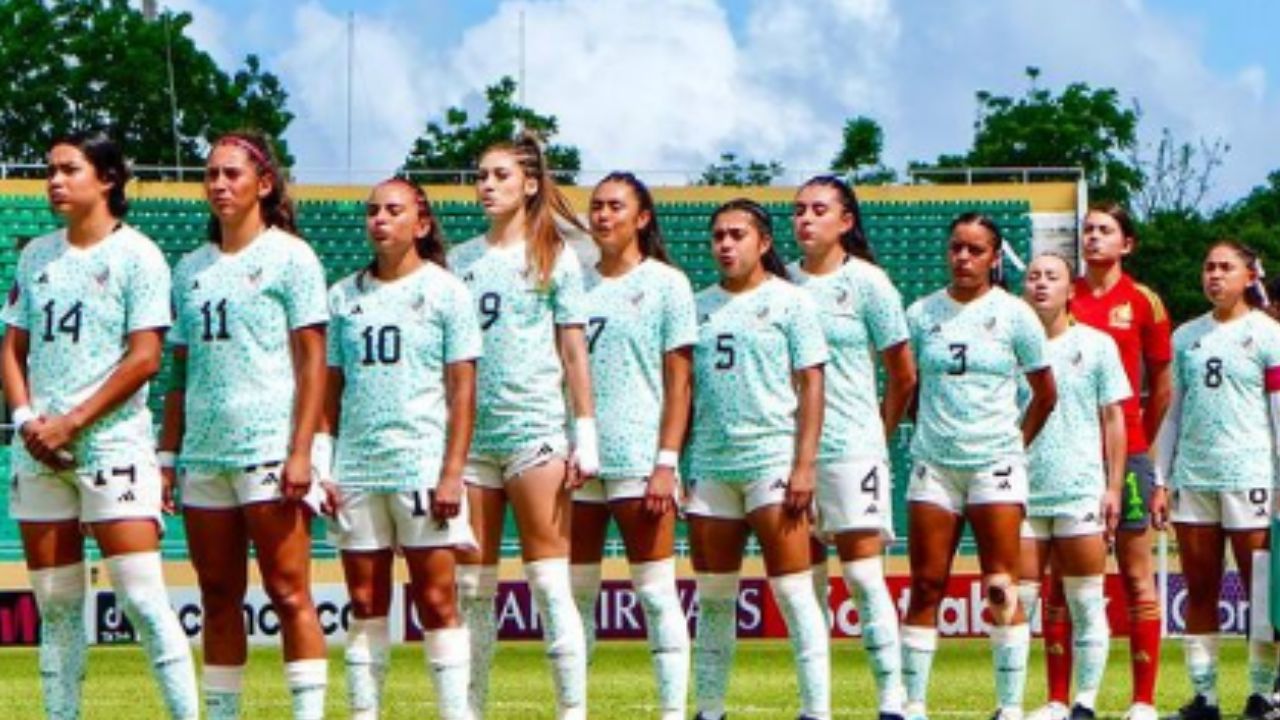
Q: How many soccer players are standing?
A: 11